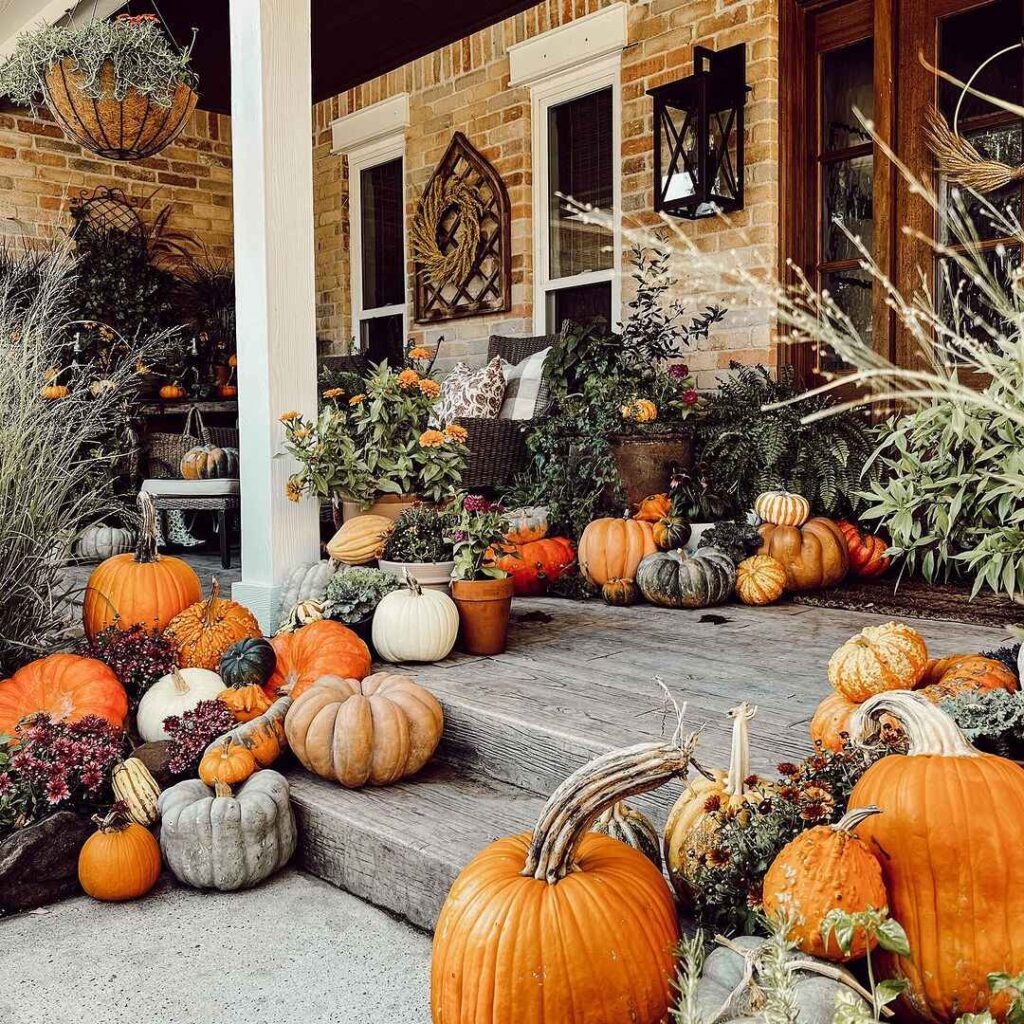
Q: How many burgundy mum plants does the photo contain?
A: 3